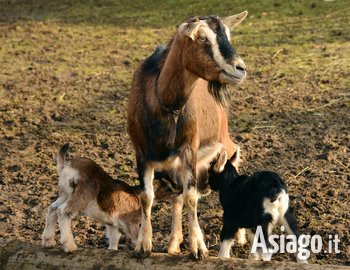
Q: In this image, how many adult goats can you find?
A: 1